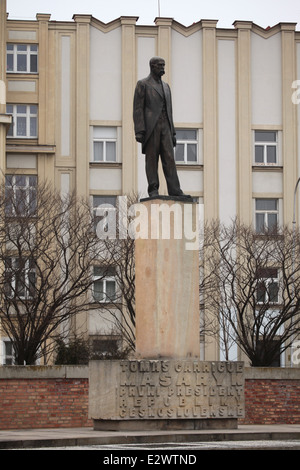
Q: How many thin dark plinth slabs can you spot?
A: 1